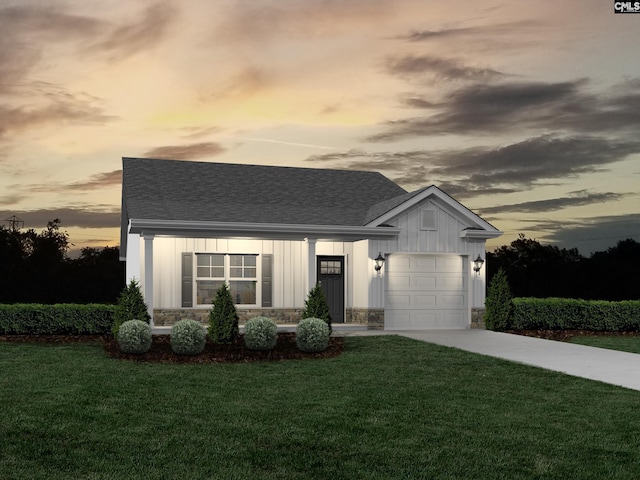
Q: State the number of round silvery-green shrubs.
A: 4